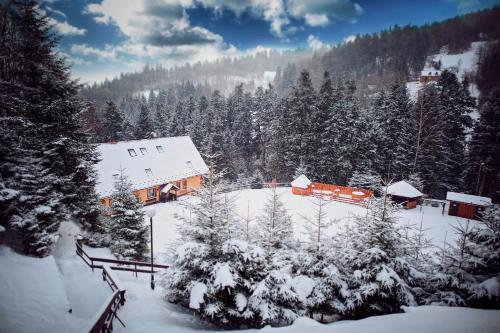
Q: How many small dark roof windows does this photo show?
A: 5